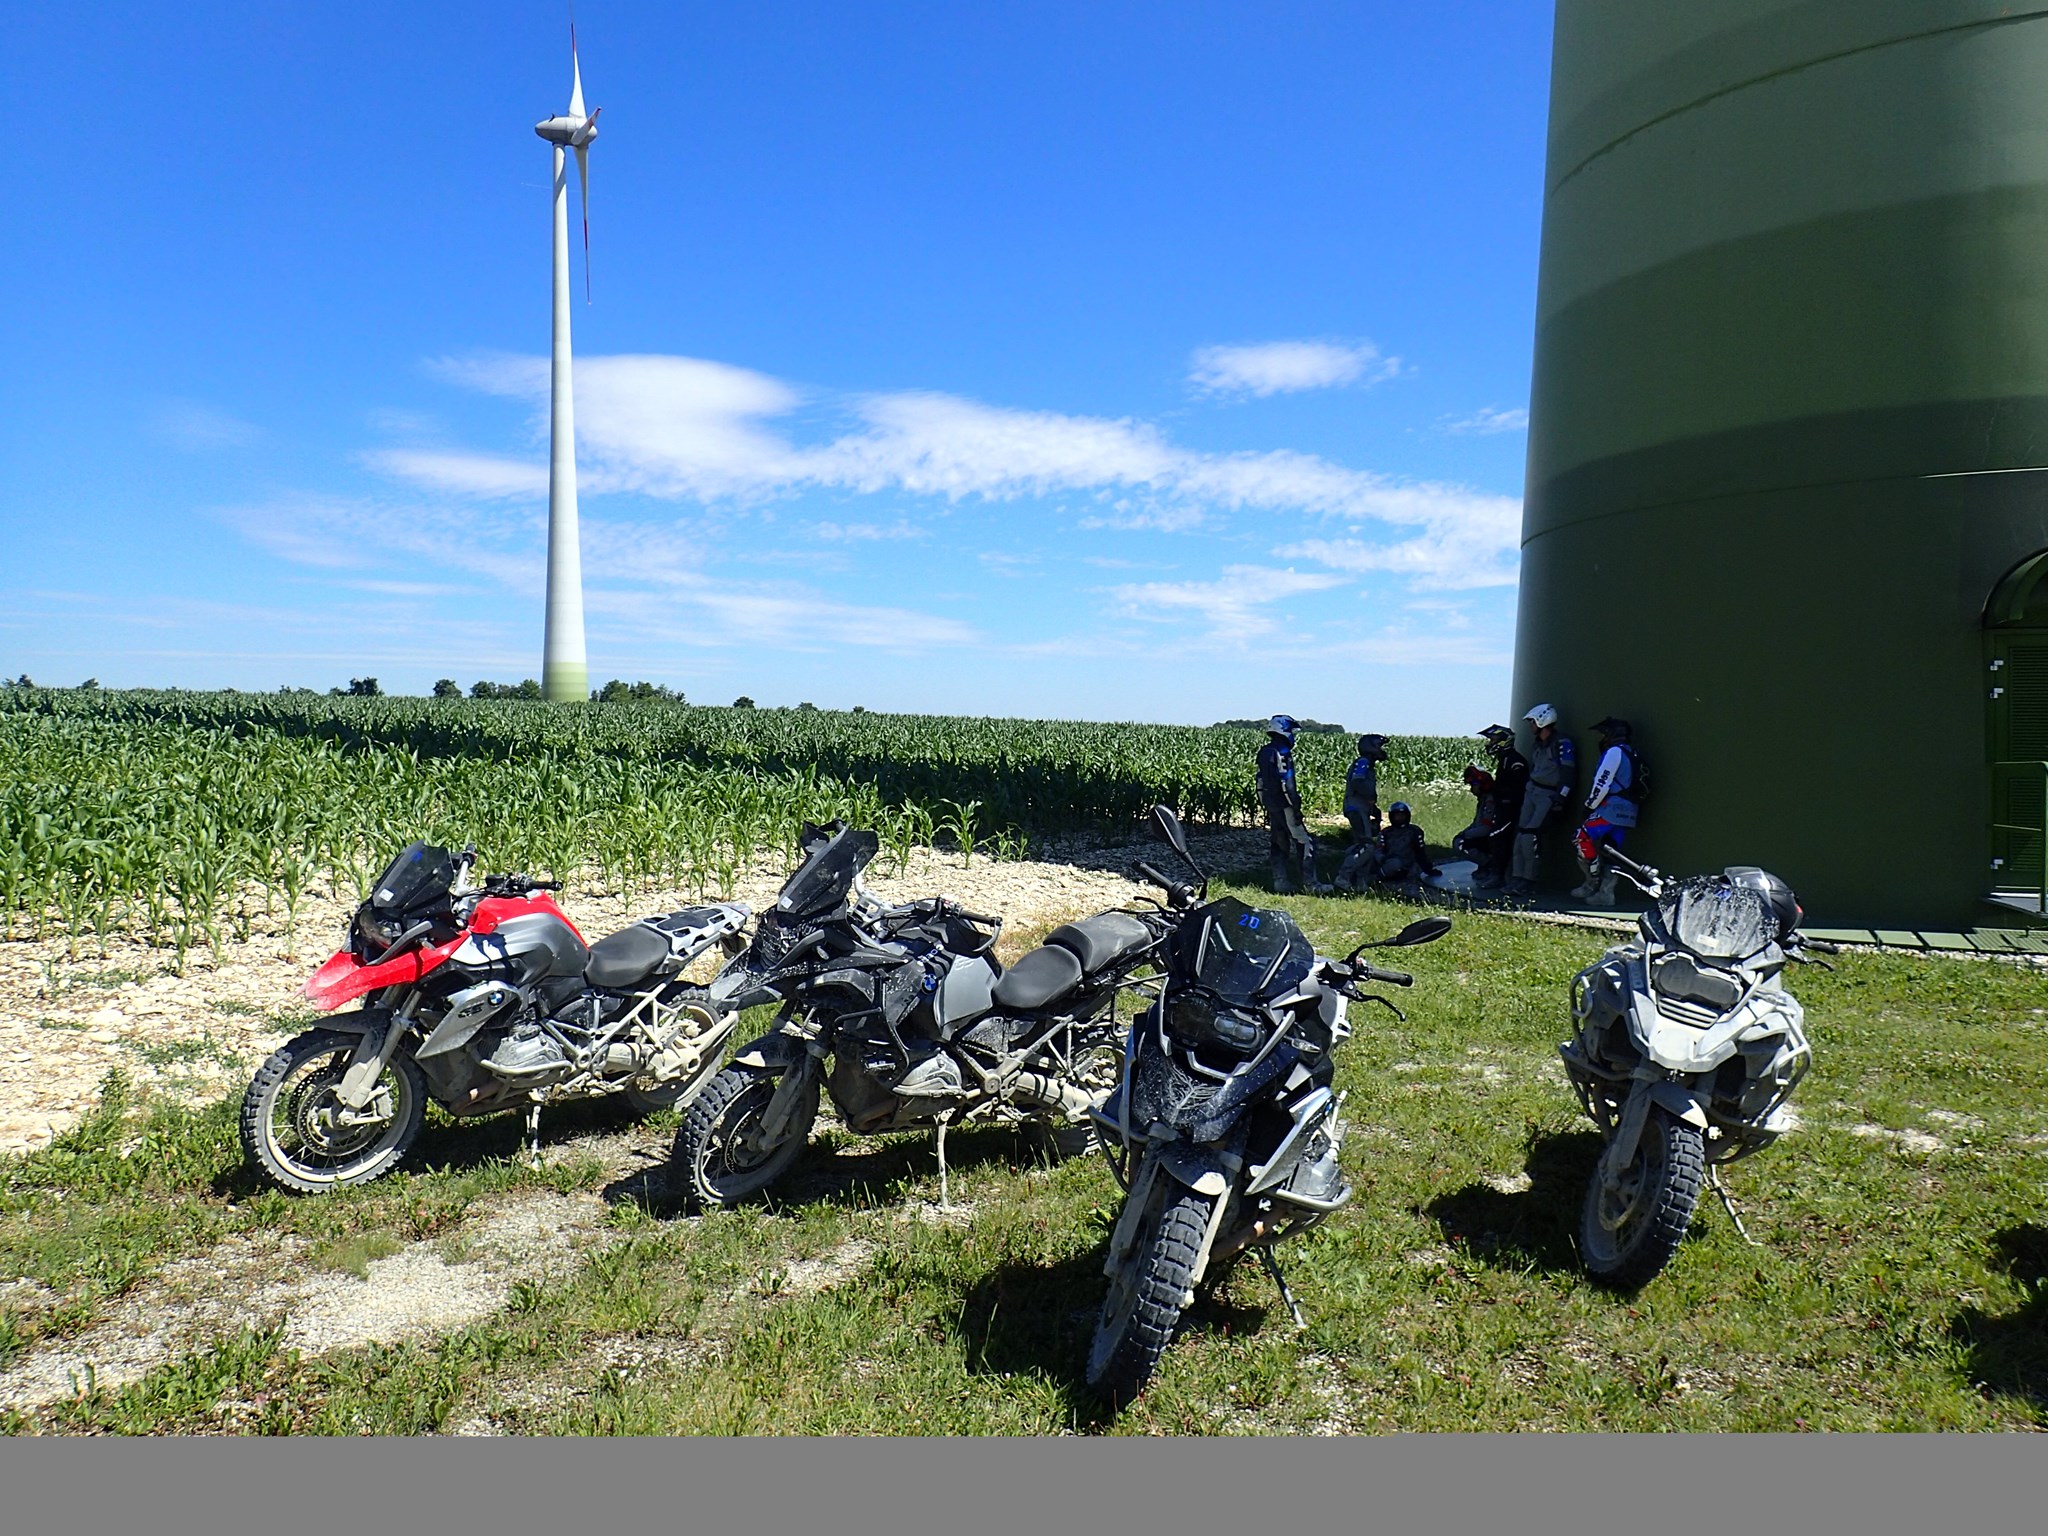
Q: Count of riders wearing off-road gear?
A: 7